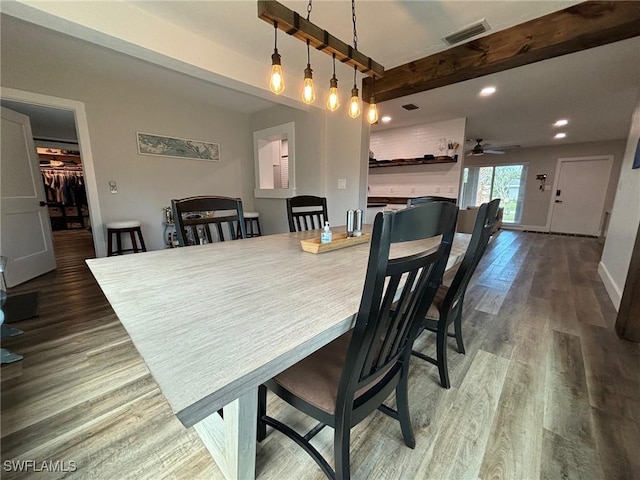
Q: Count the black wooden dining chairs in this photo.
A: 5